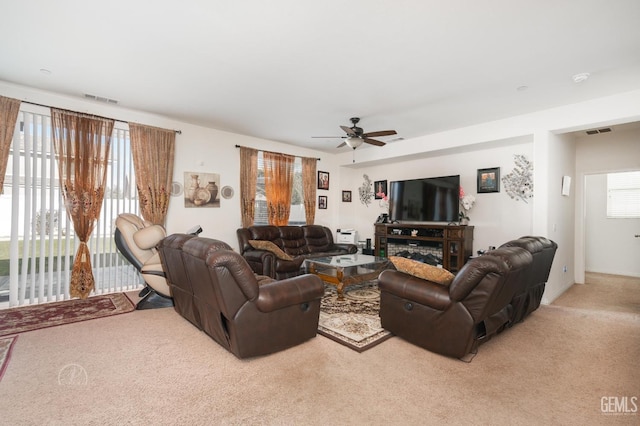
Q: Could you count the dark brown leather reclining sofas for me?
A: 3